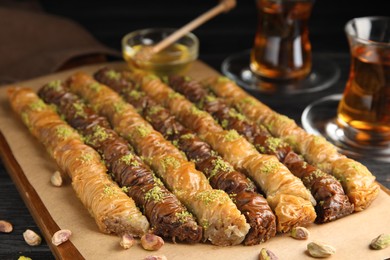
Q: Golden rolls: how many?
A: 4